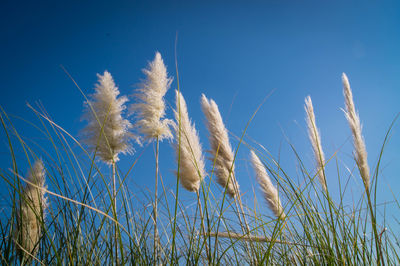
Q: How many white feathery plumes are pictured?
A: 8